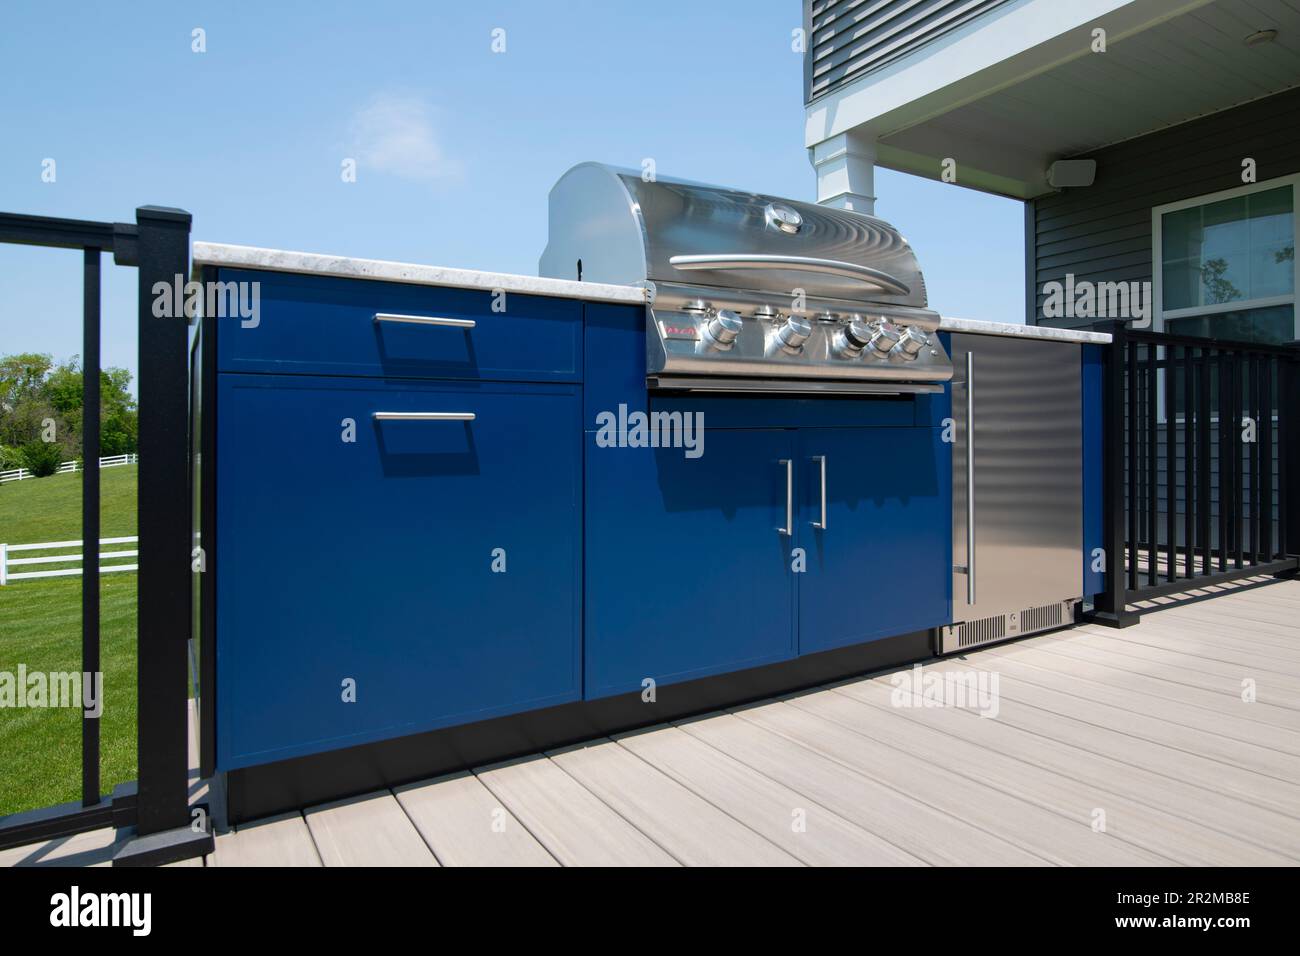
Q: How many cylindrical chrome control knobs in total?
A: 5